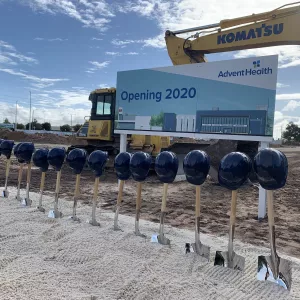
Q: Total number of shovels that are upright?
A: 13